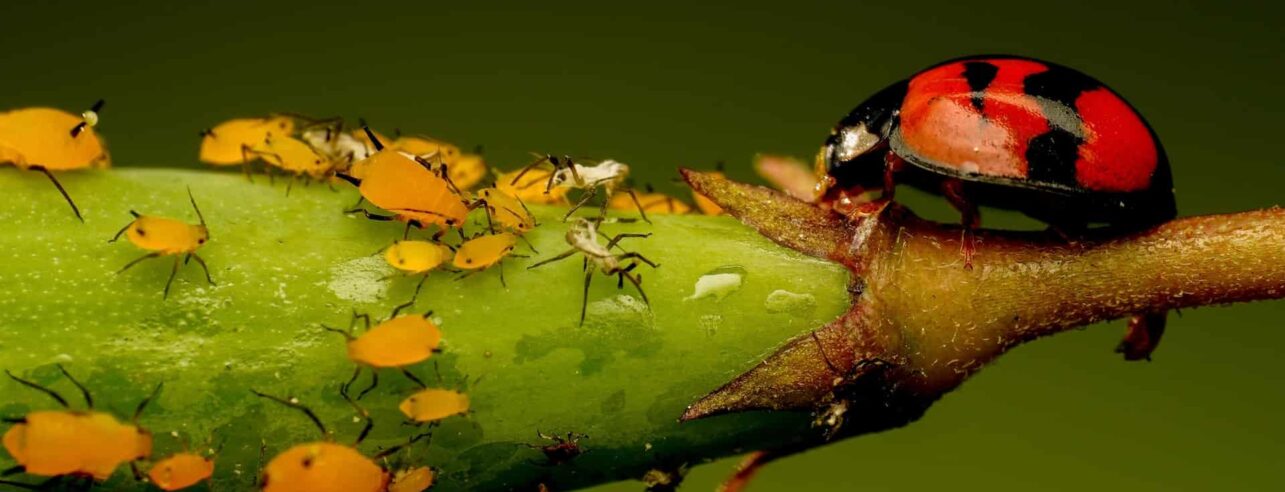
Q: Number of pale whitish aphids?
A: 3